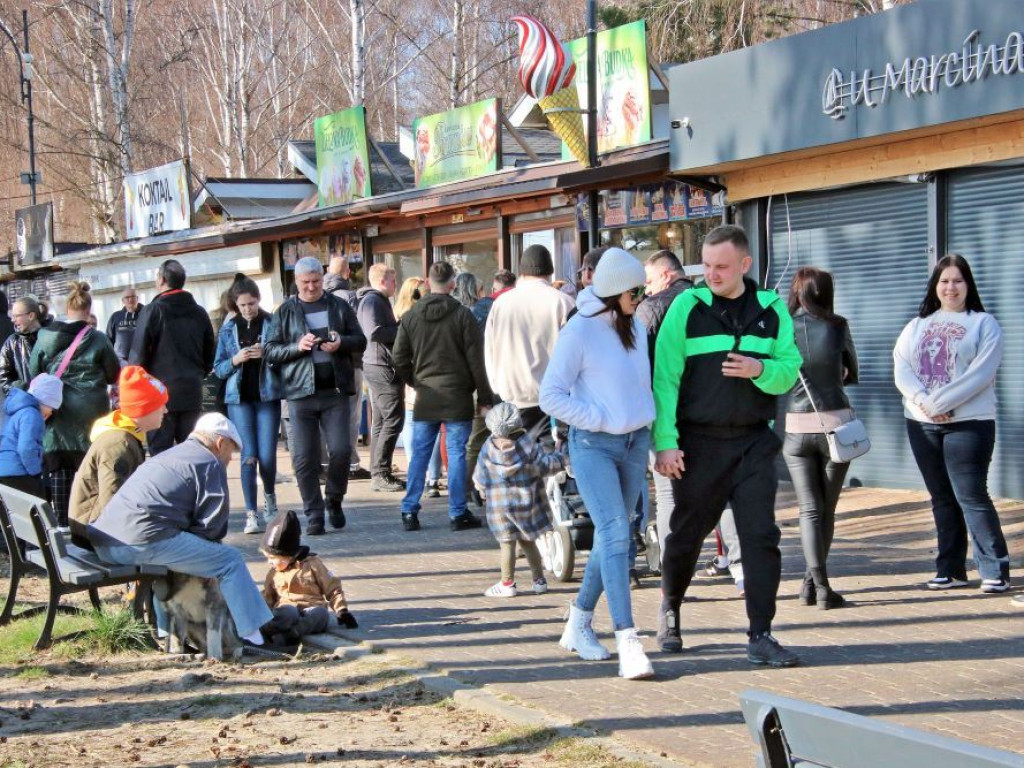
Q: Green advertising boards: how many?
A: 3